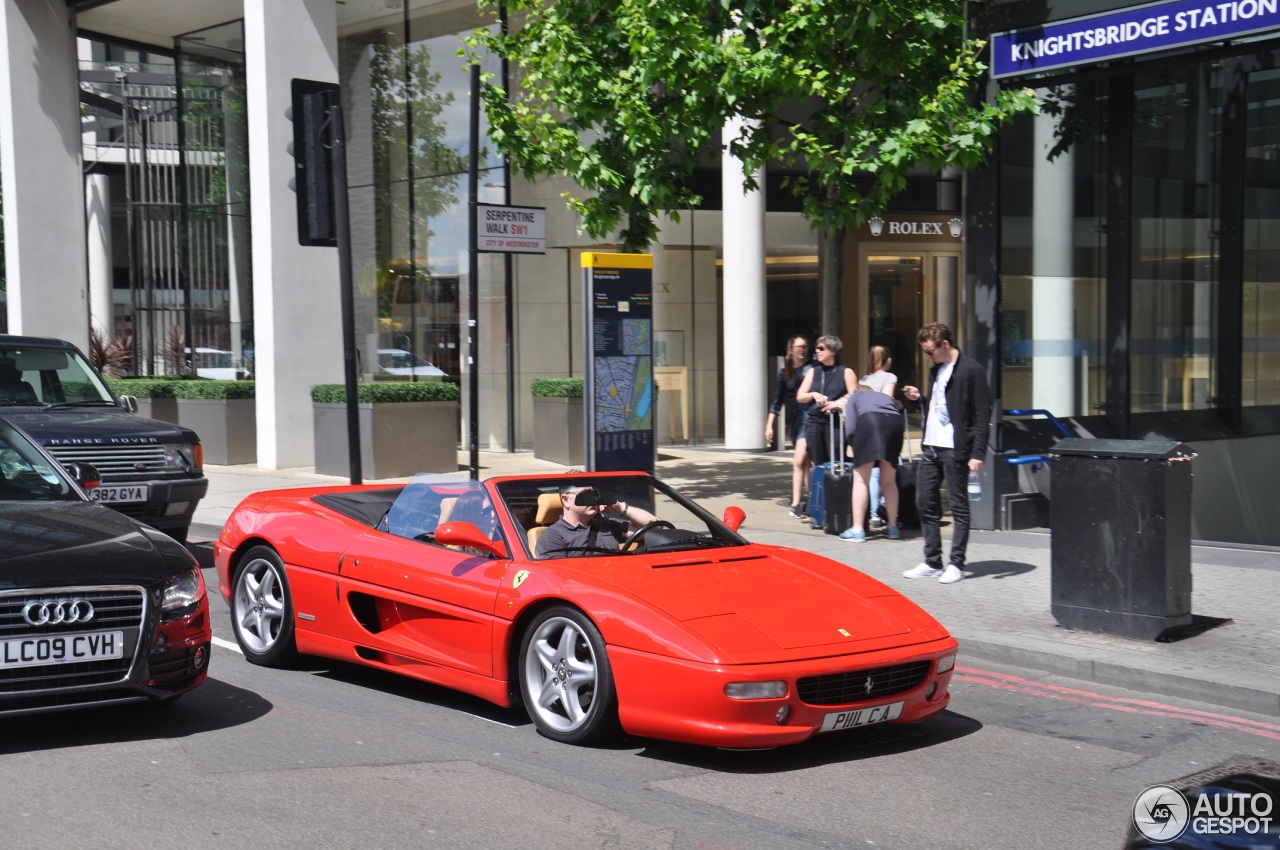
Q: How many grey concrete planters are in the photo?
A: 4